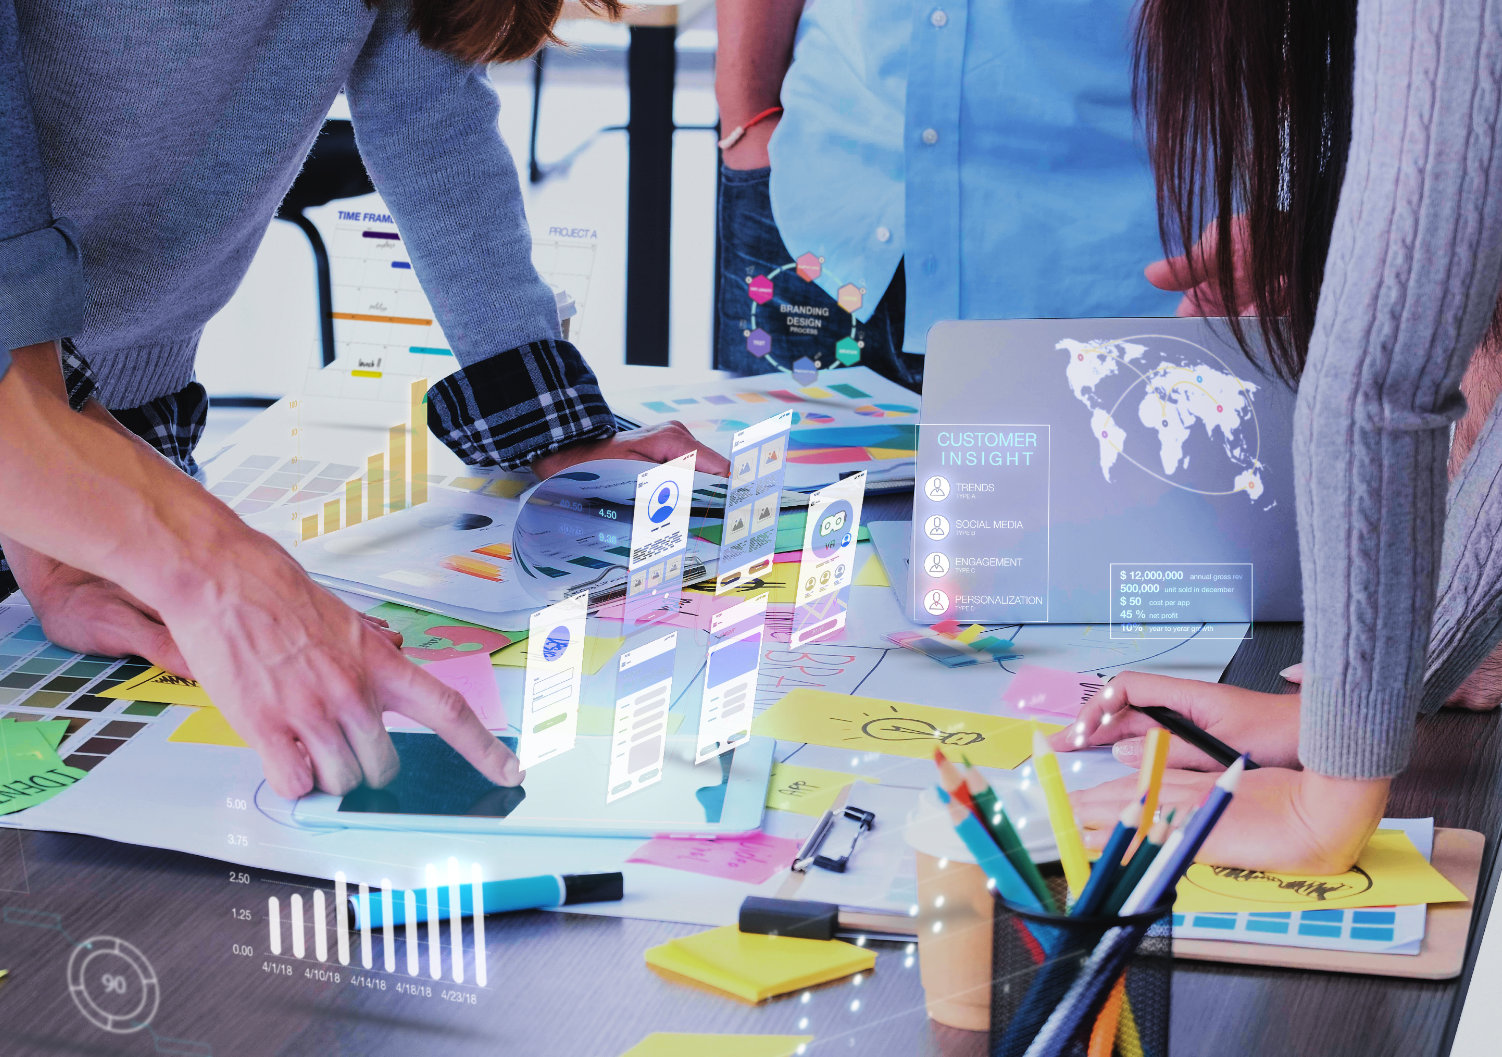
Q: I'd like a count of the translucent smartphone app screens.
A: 6